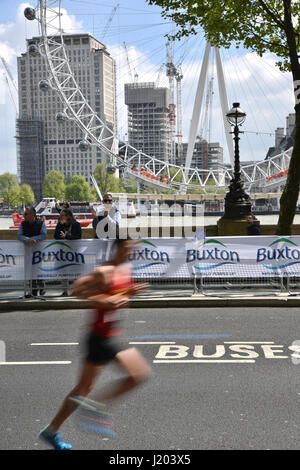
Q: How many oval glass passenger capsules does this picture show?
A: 6